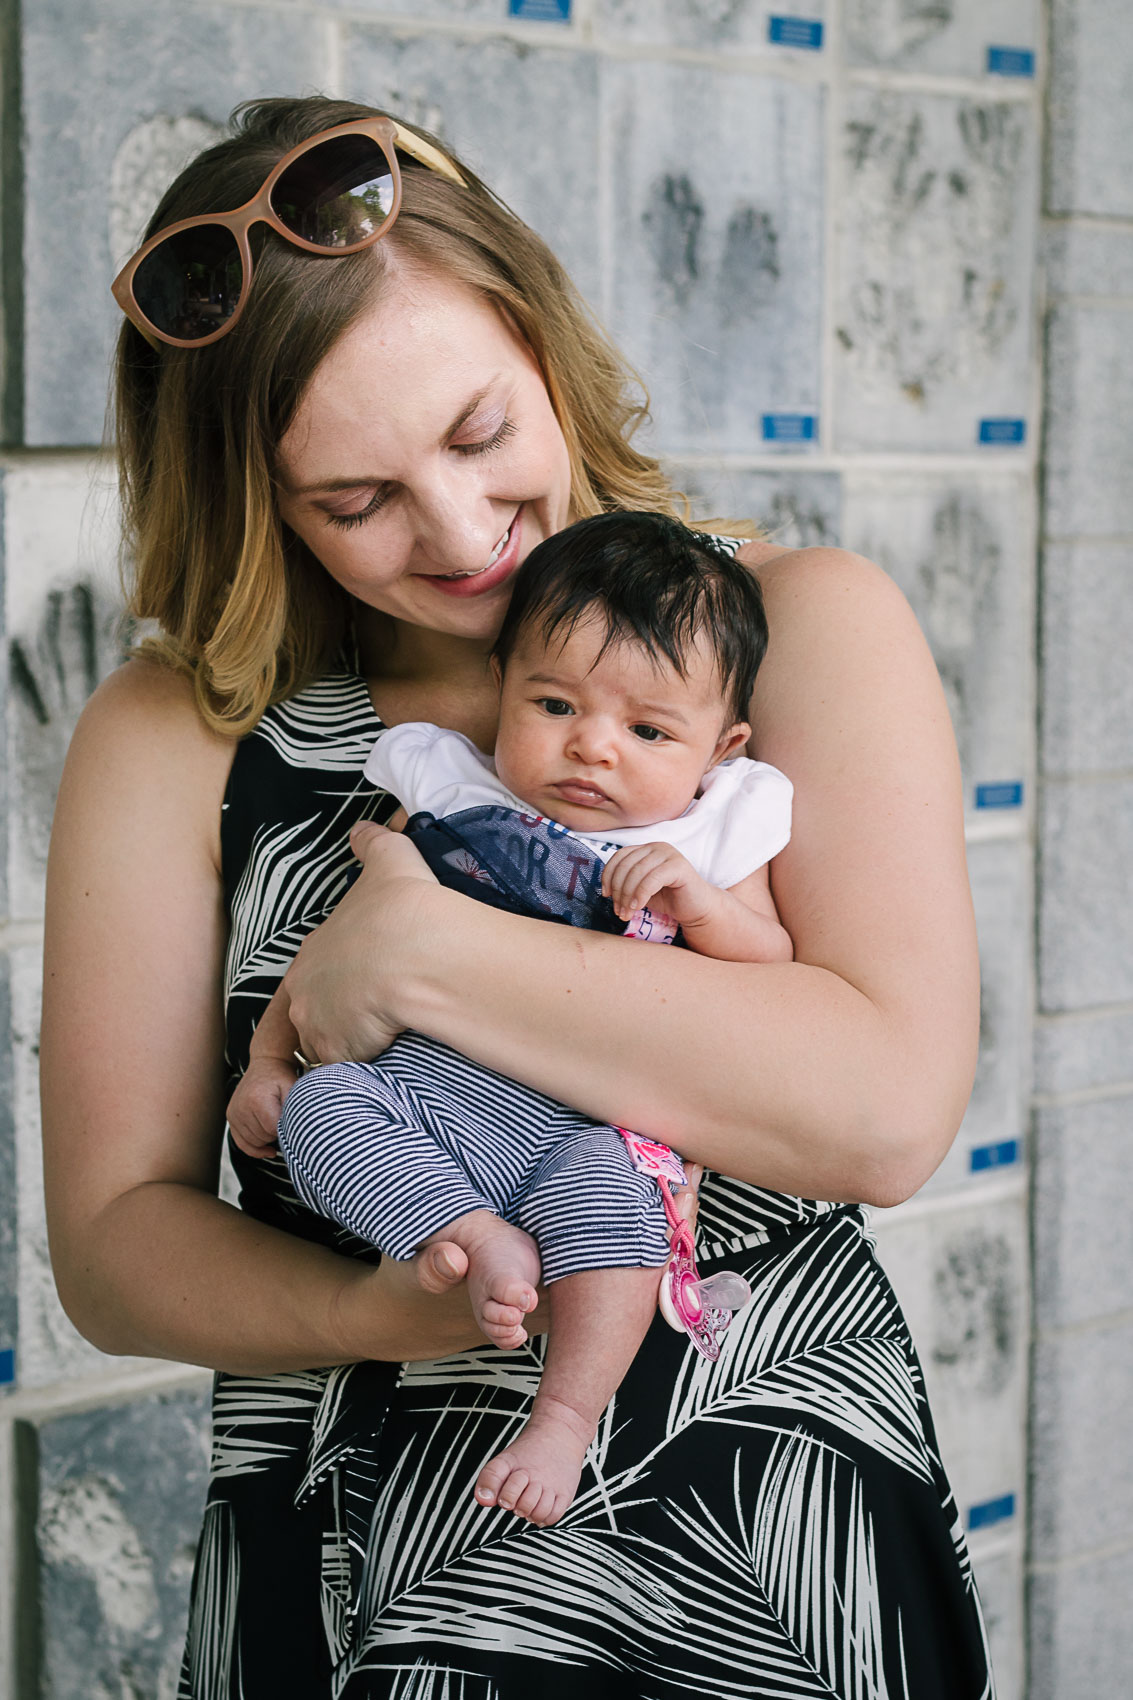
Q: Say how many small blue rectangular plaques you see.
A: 9